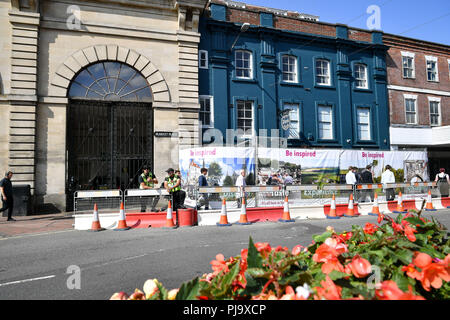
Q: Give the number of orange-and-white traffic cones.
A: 11